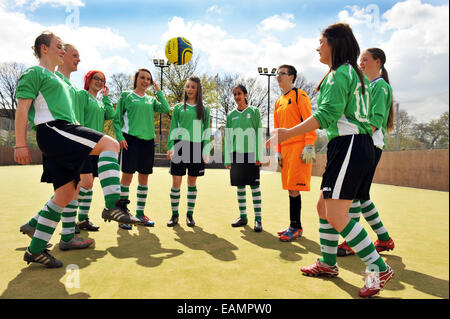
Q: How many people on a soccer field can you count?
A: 9